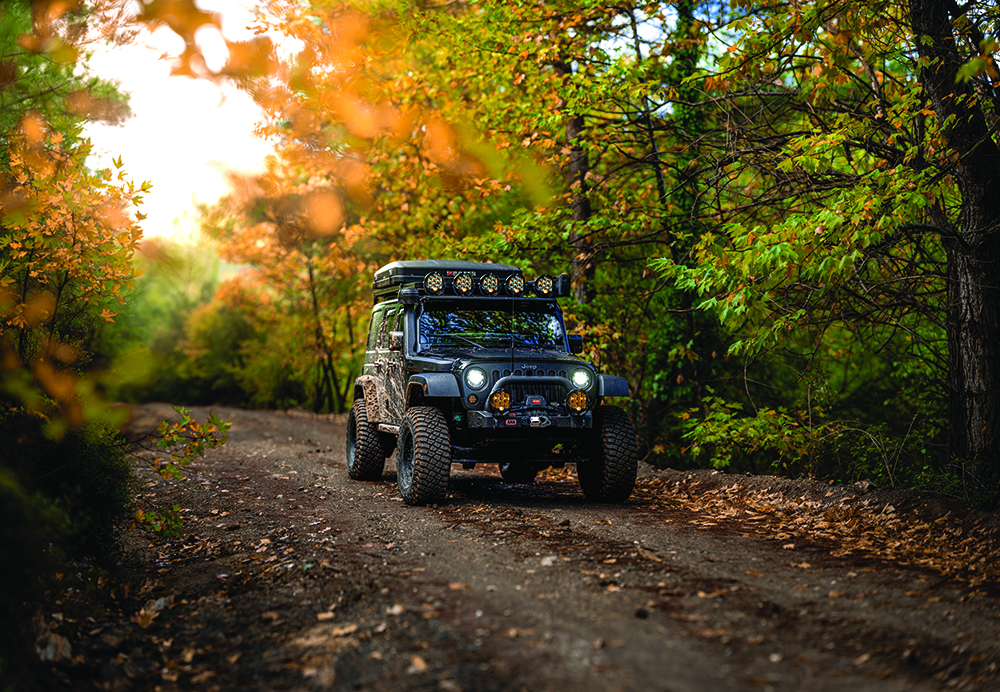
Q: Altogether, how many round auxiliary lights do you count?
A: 7